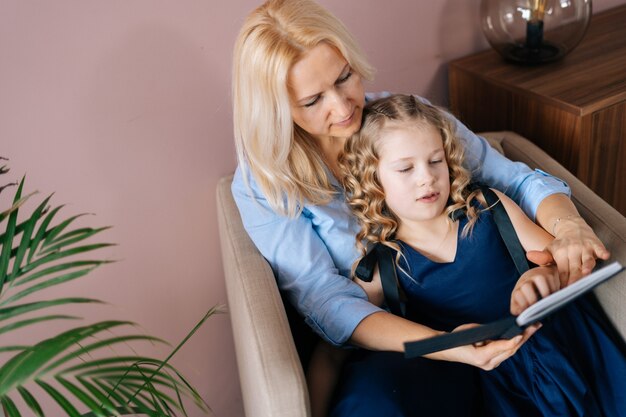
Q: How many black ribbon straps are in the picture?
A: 2